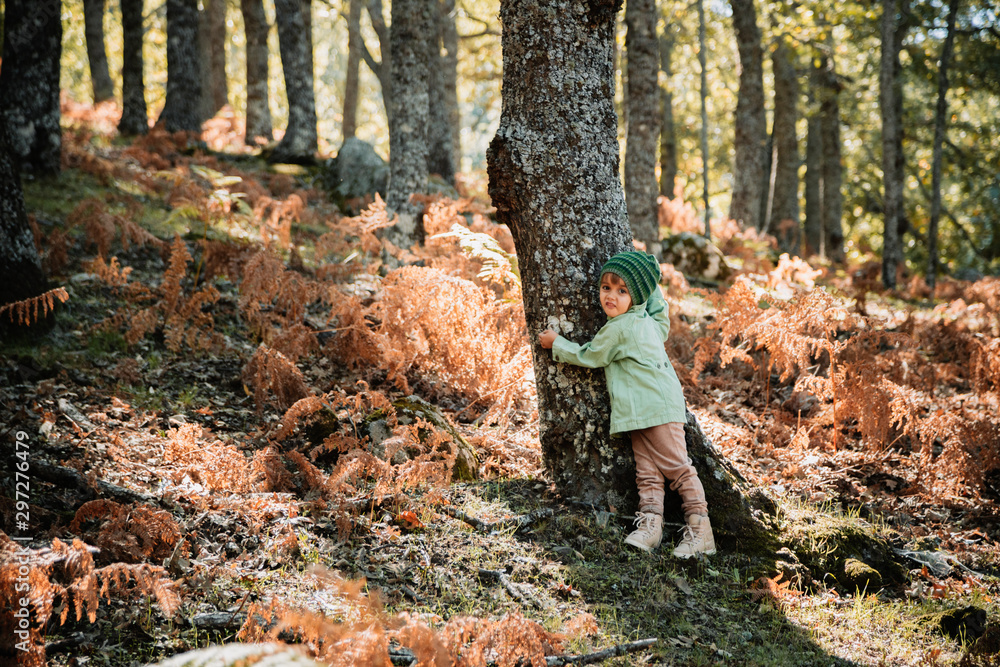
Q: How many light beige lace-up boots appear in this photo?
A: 2